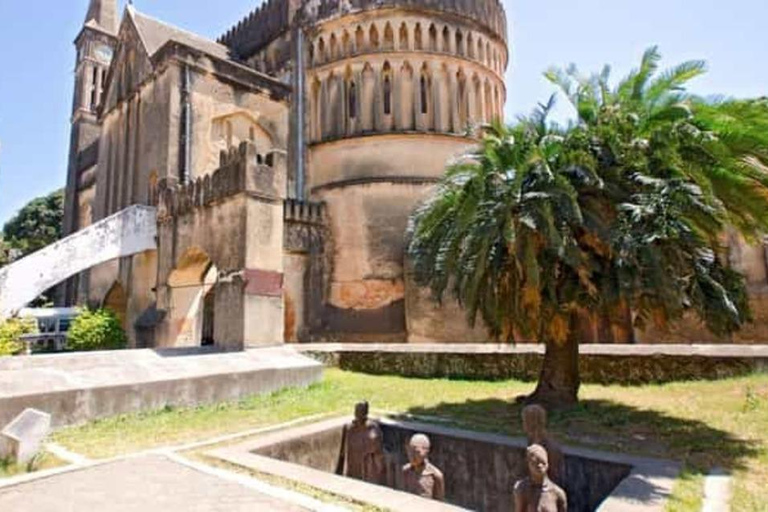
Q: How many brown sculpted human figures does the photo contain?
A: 4